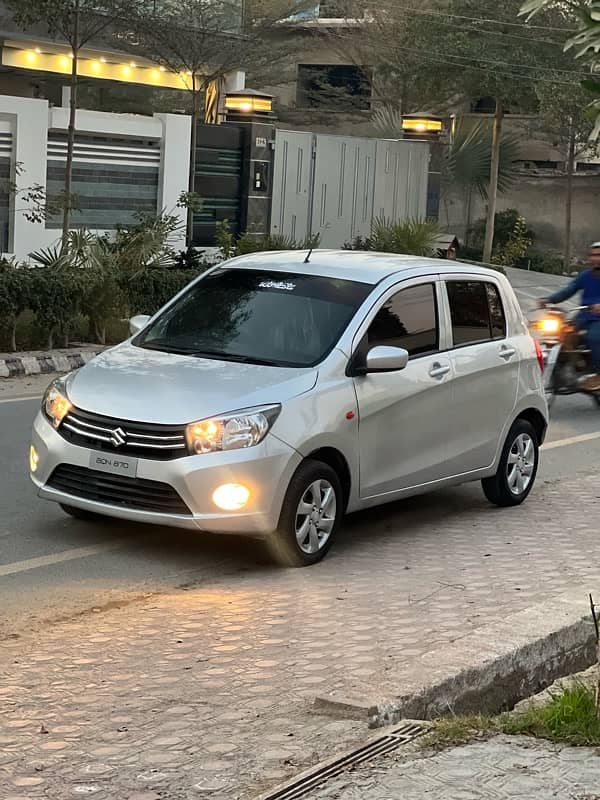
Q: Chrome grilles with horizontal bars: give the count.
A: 1